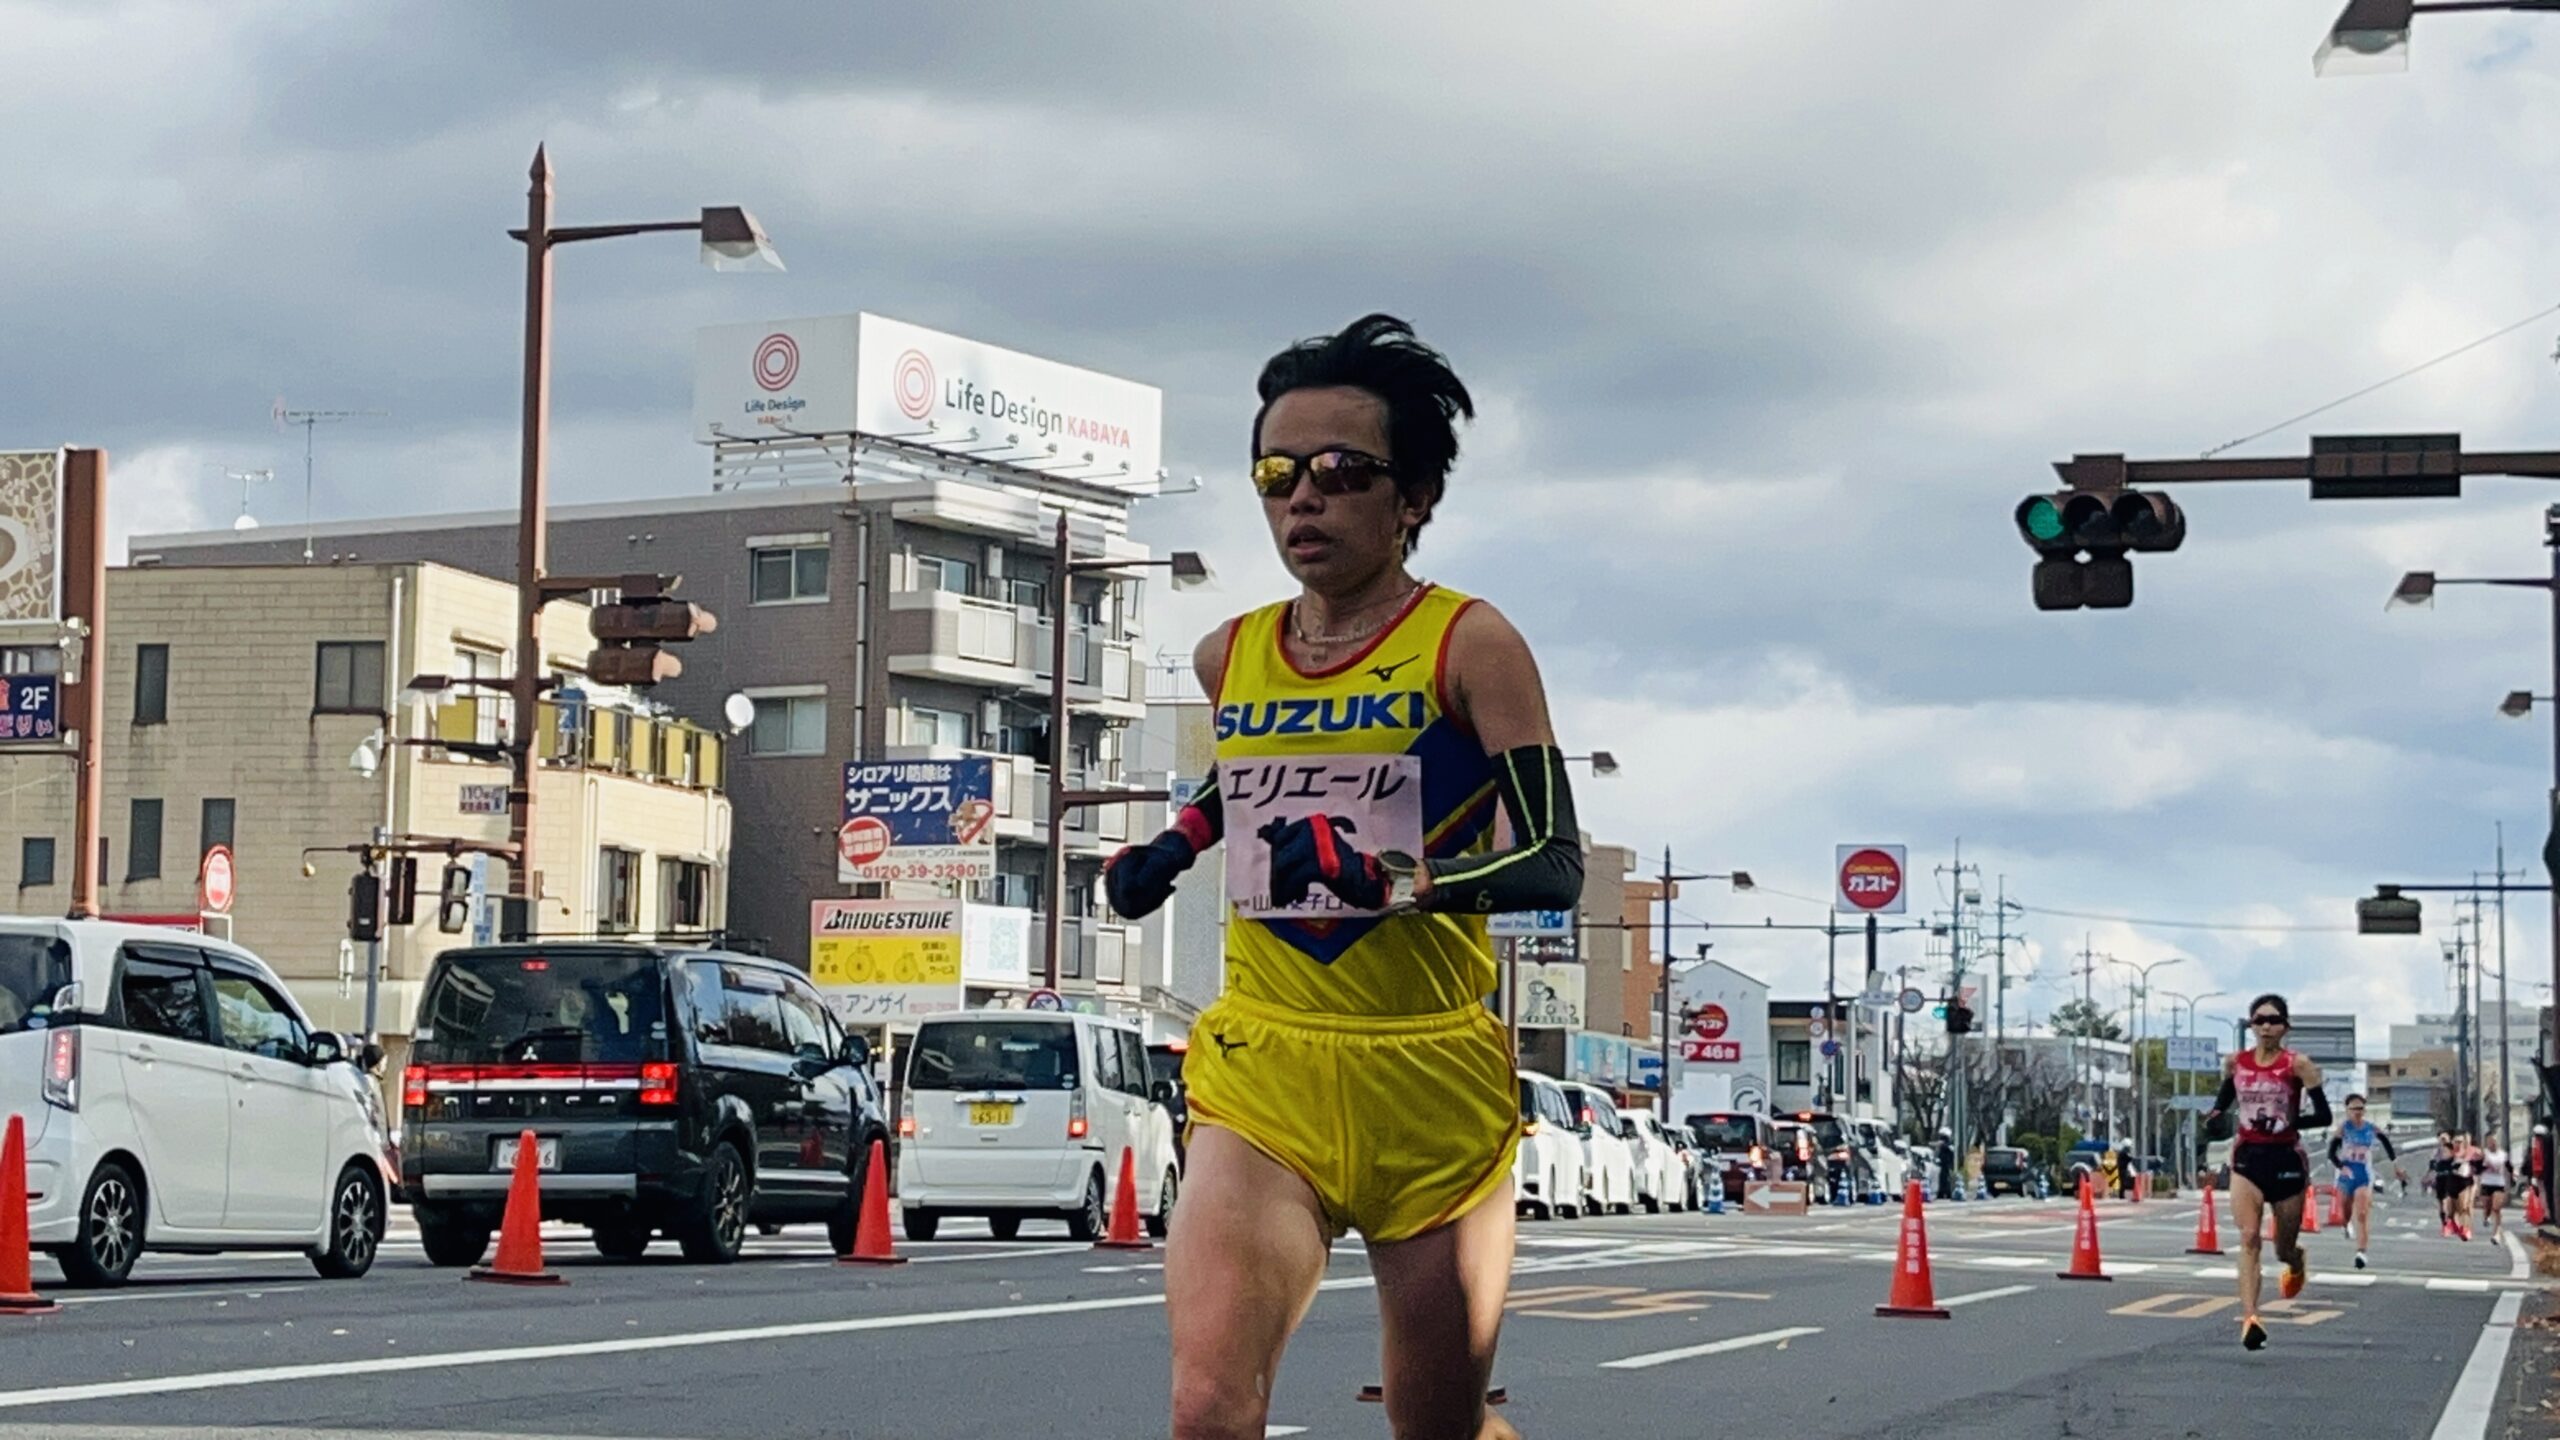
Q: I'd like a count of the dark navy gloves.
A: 2